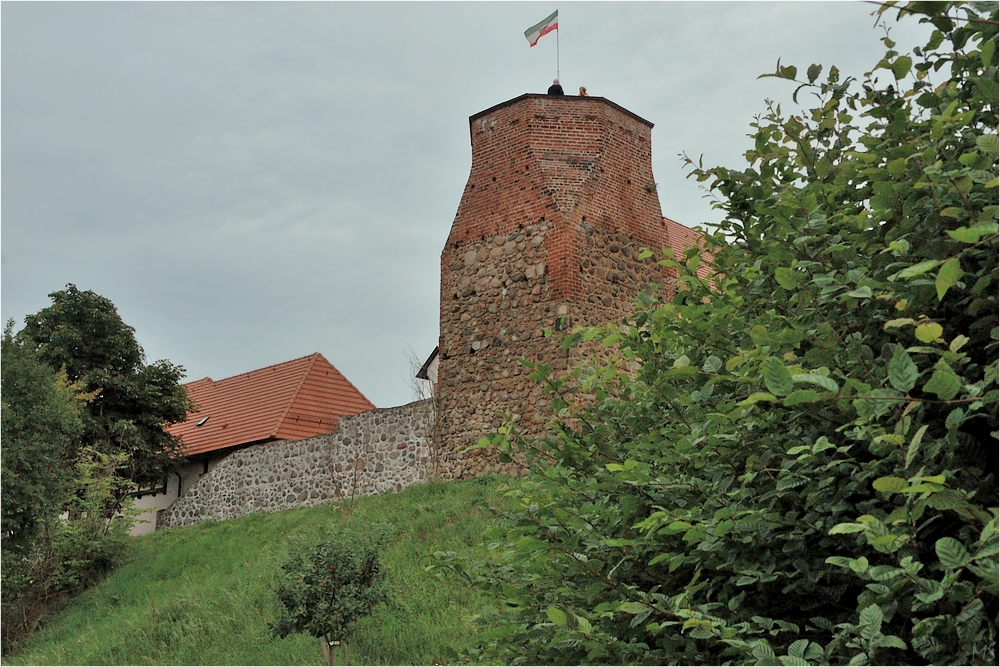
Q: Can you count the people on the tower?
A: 2